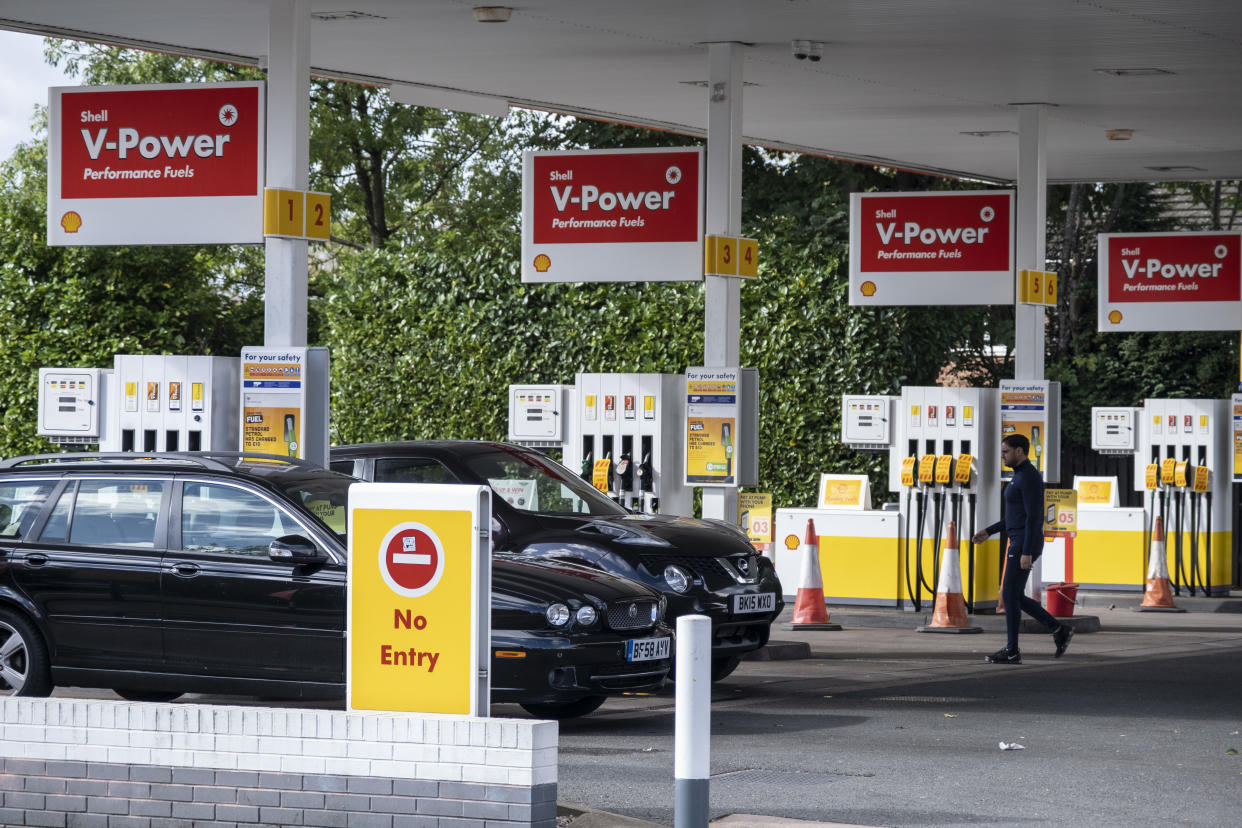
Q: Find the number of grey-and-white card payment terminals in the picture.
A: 4